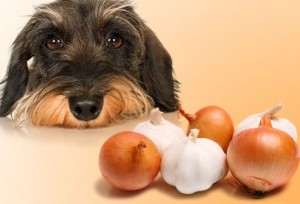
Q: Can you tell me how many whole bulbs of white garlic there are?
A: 3